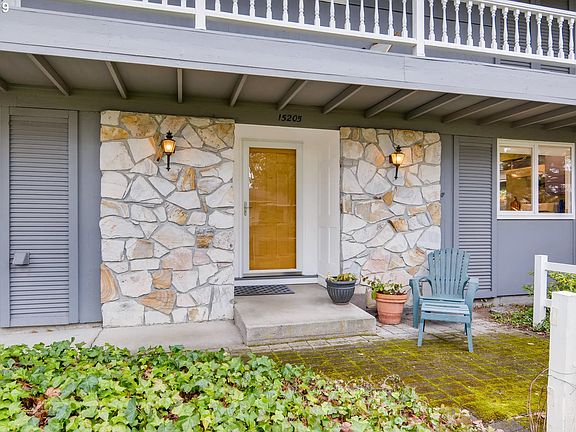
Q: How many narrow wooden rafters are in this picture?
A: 13